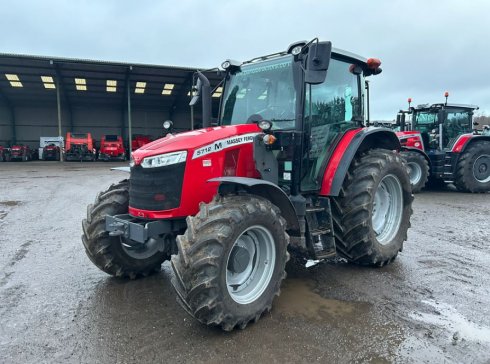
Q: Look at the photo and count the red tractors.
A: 2